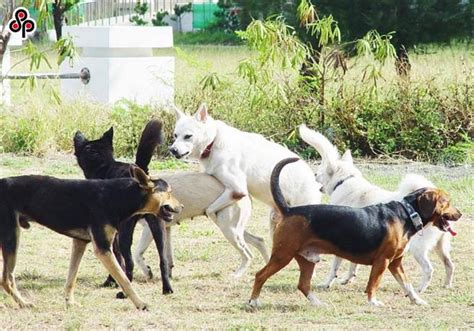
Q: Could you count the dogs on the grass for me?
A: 6